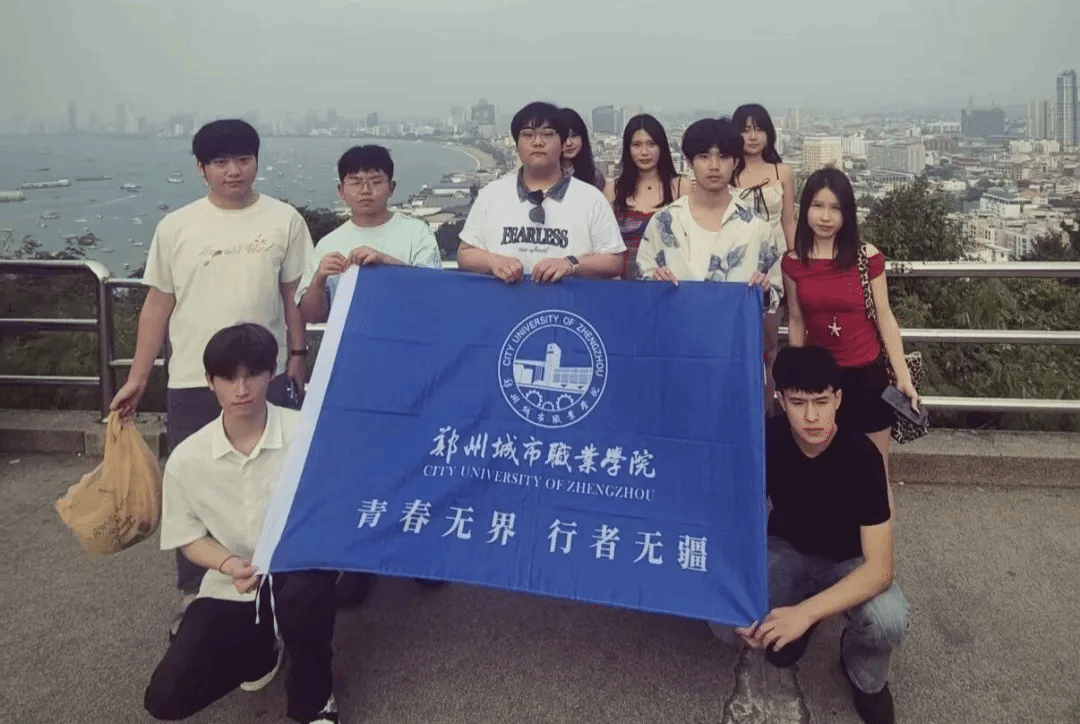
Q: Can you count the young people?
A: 10